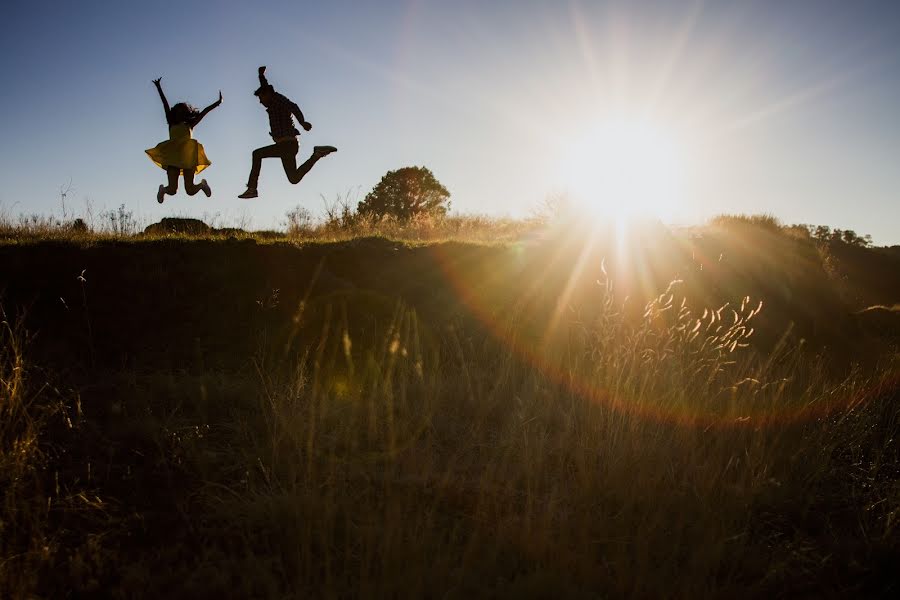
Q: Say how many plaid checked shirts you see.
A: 1